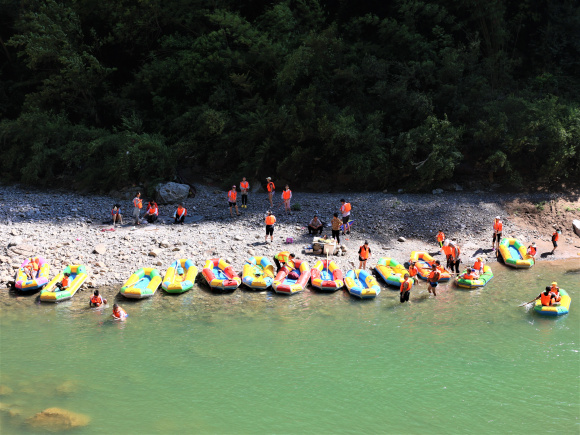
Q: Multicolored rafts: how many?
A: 14